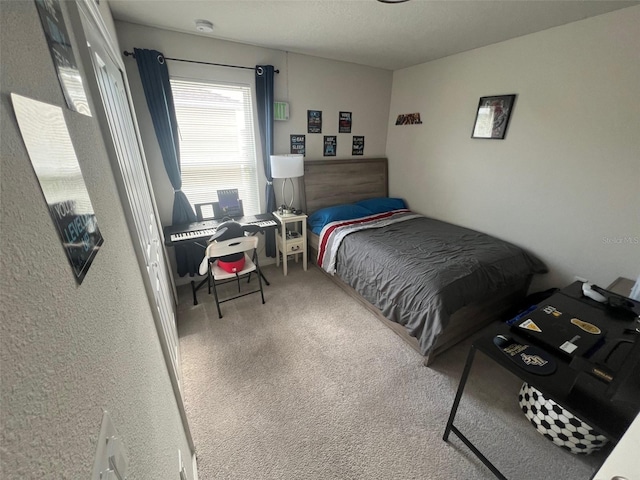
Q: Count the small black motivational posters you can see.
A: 5